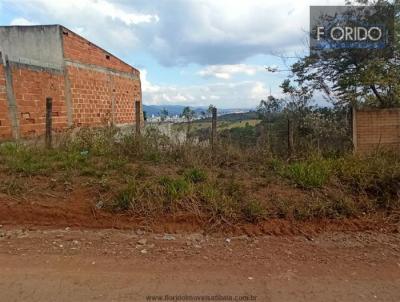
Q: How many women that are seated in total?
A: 0